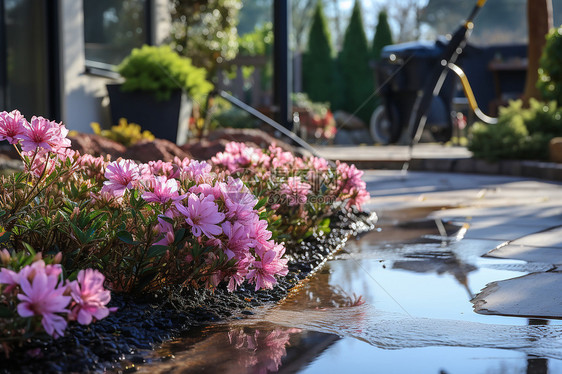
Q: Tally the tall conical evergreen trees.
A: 3